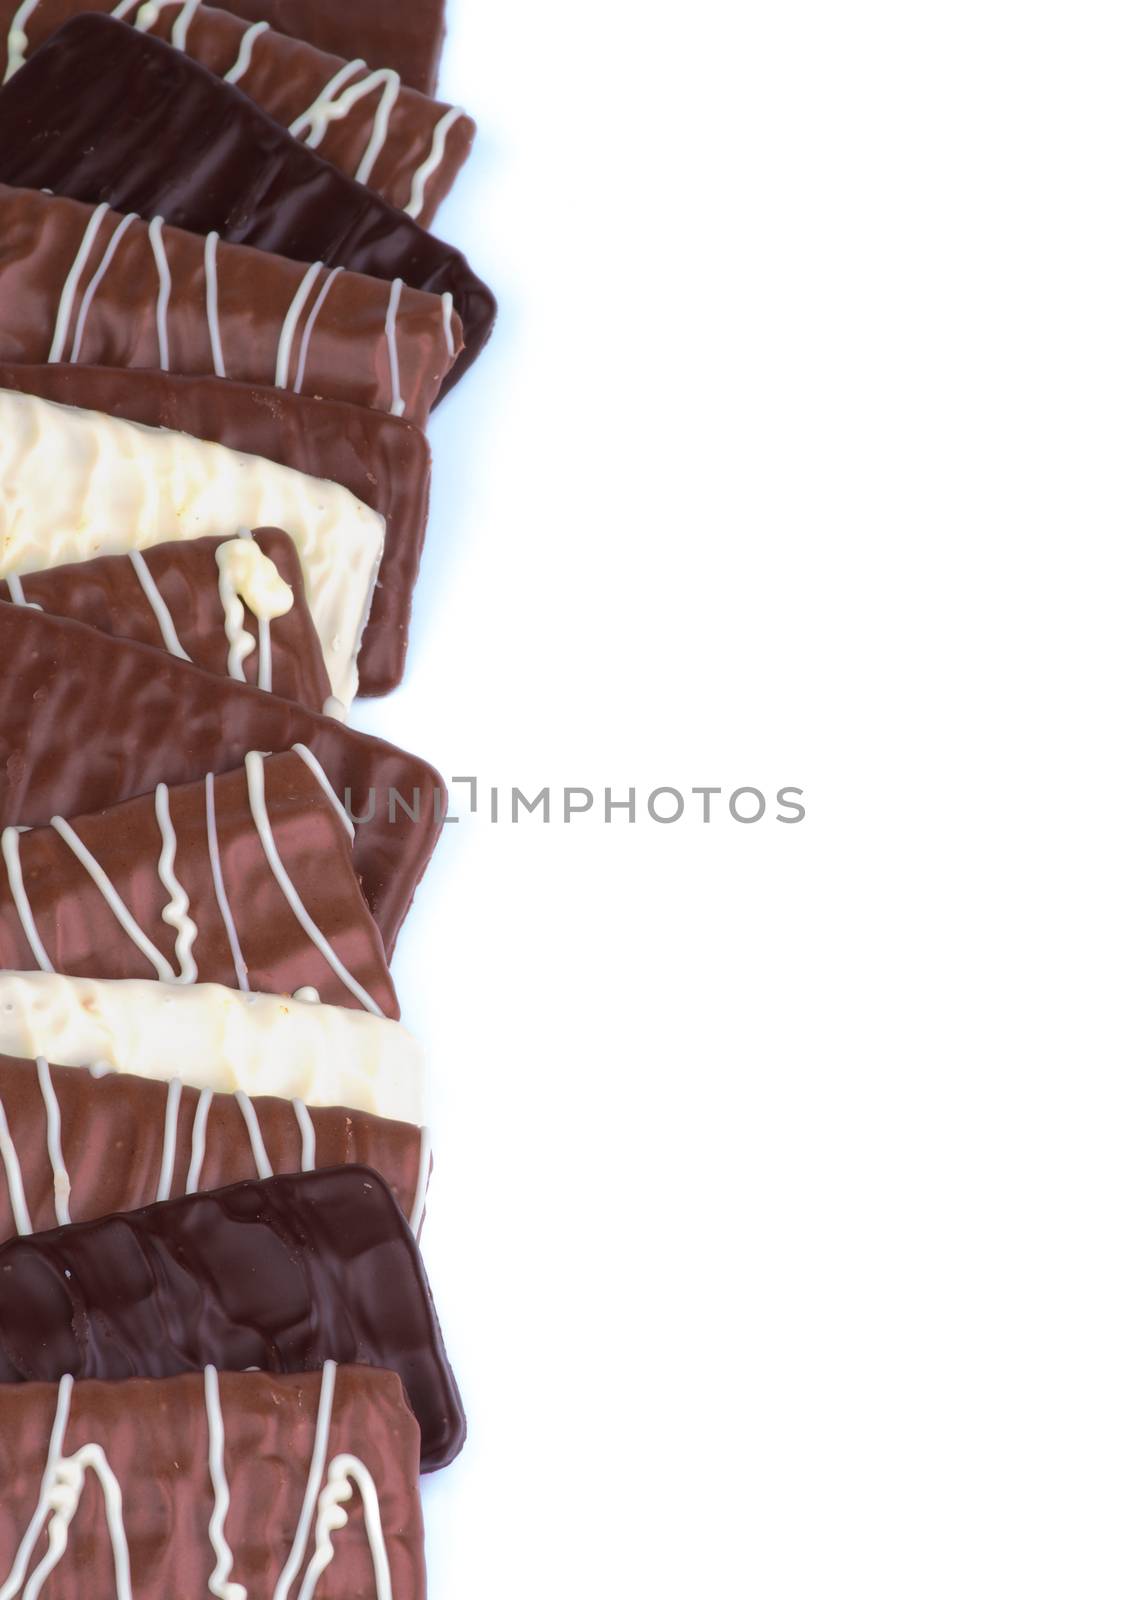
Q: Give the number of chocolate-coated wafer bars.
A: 13